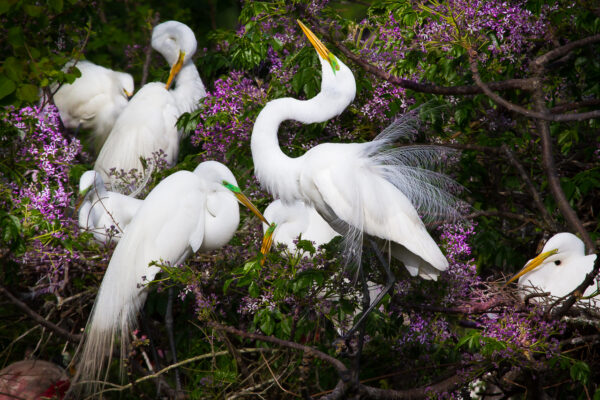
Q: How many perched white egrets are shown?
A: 7